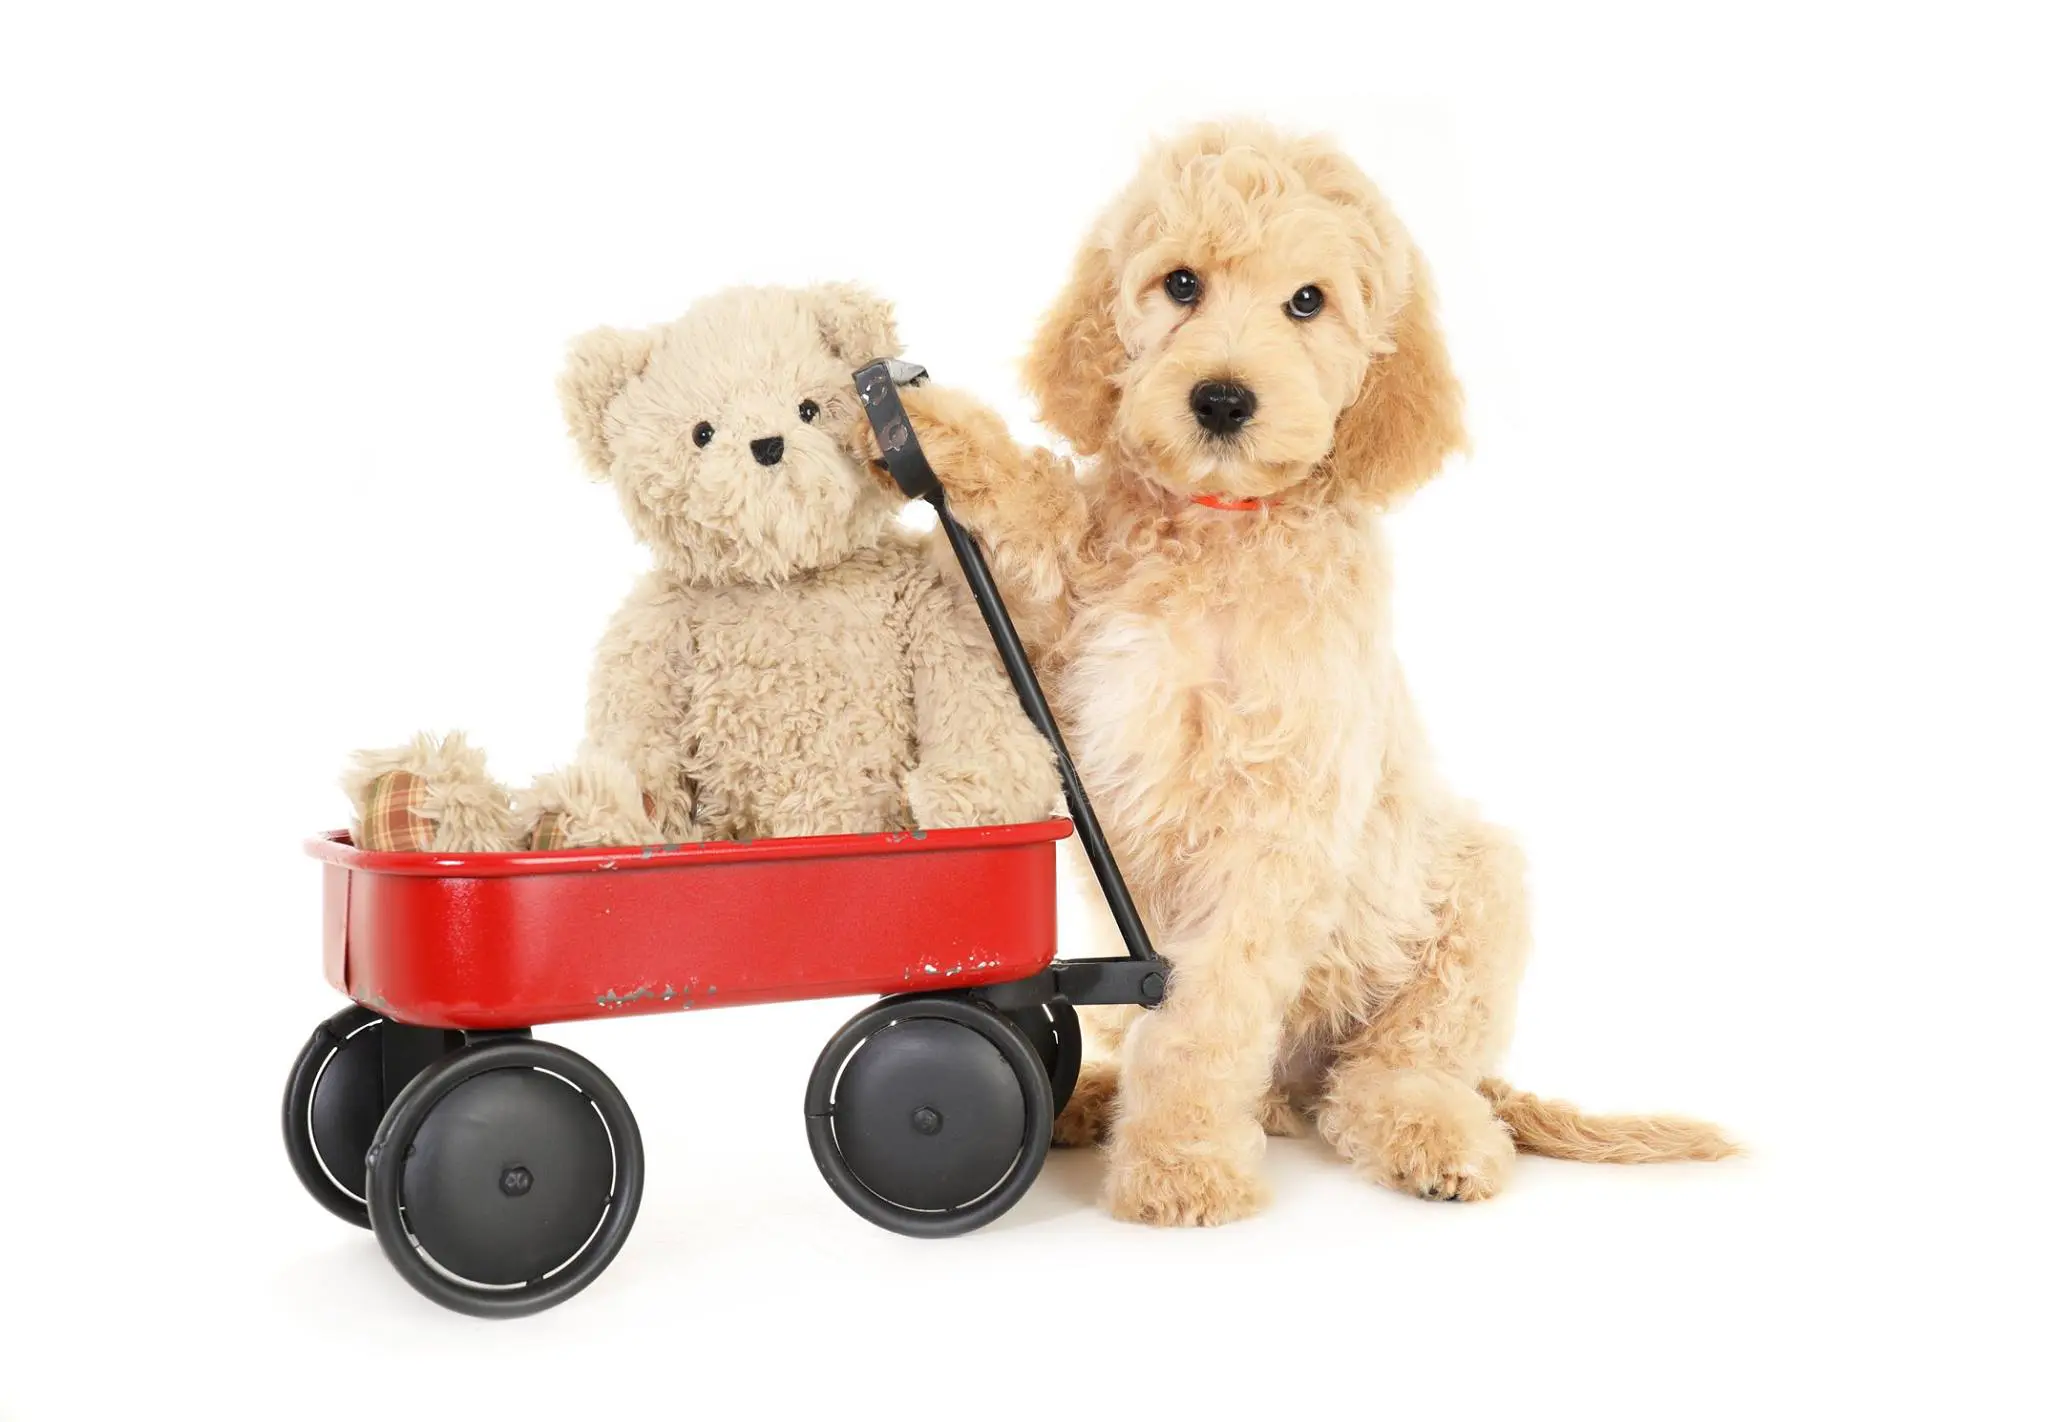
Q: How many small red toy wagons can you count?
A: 1